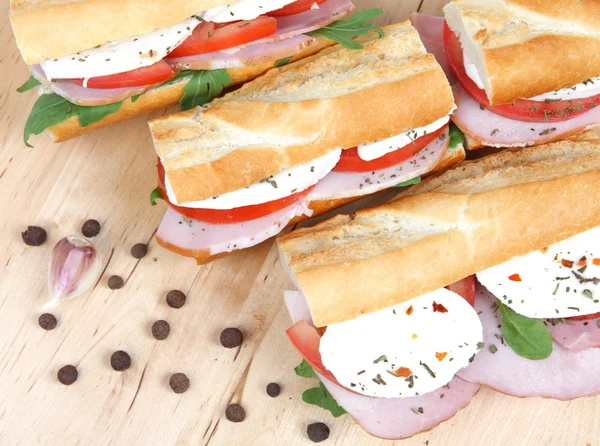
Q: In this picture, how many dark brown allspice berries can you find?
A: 14